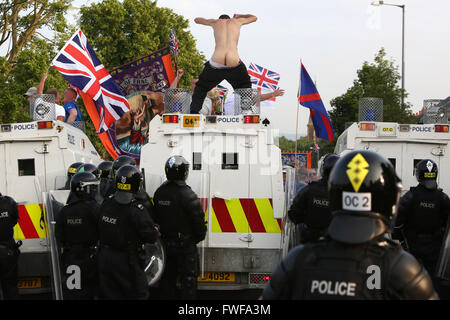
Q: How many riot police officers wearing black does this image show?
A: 11